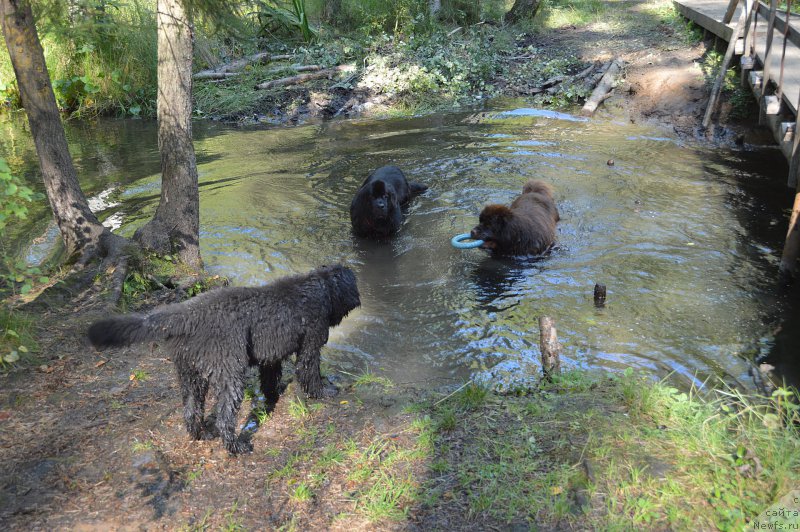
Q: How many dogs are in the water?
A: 2